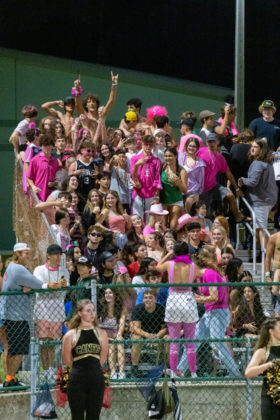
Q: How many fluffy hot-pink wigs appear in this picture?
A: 1